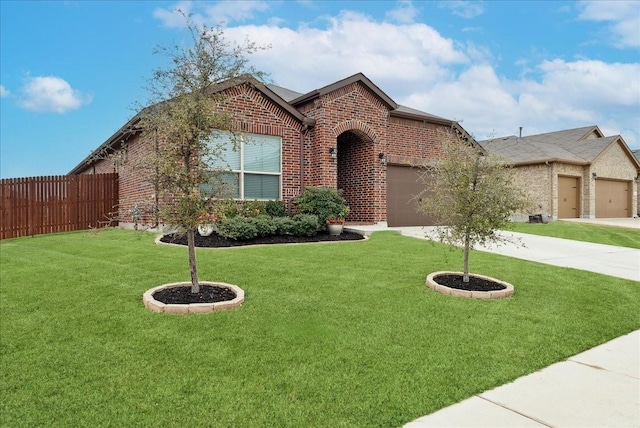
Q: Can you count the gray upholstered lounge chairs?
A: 0